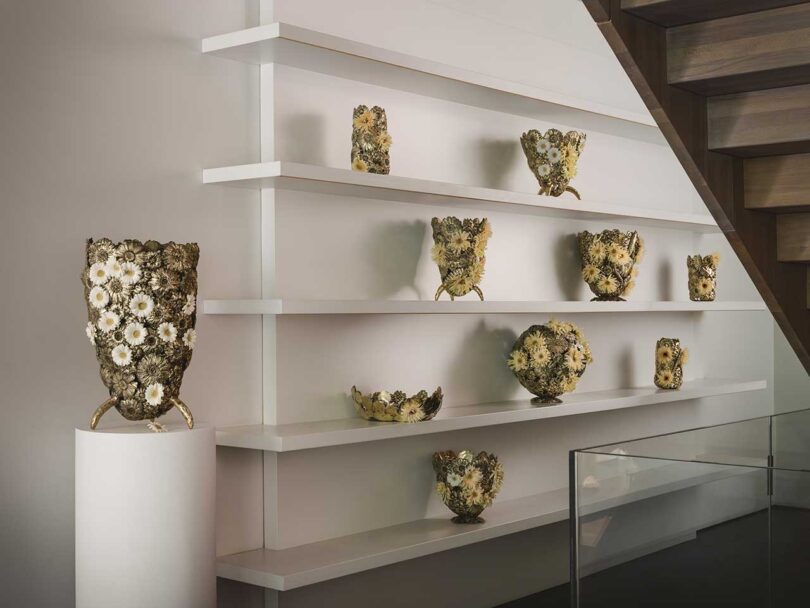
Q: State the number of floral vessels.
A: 10